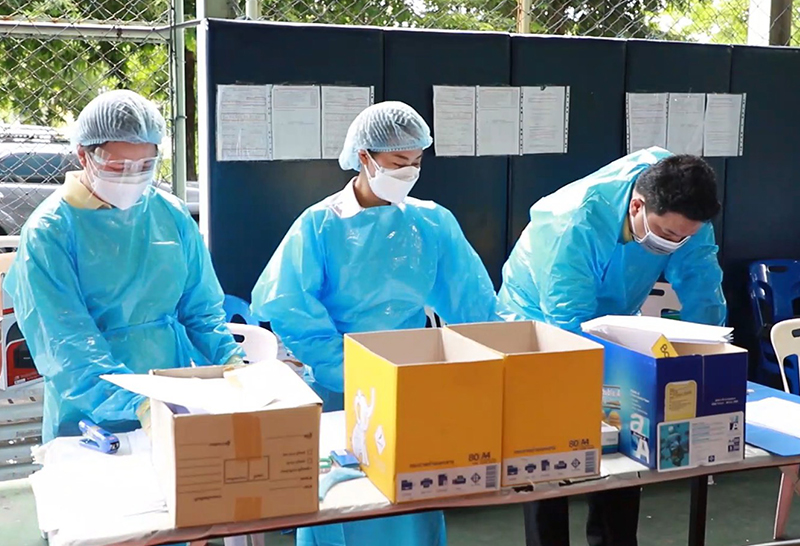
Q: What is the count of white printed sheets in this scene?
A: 9